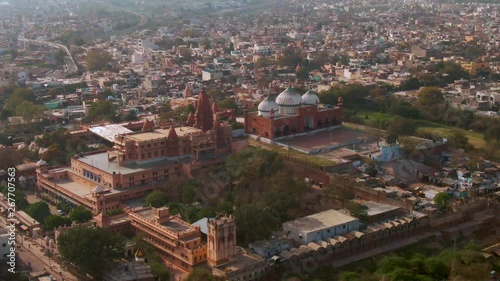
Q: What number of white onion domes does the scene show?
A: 3